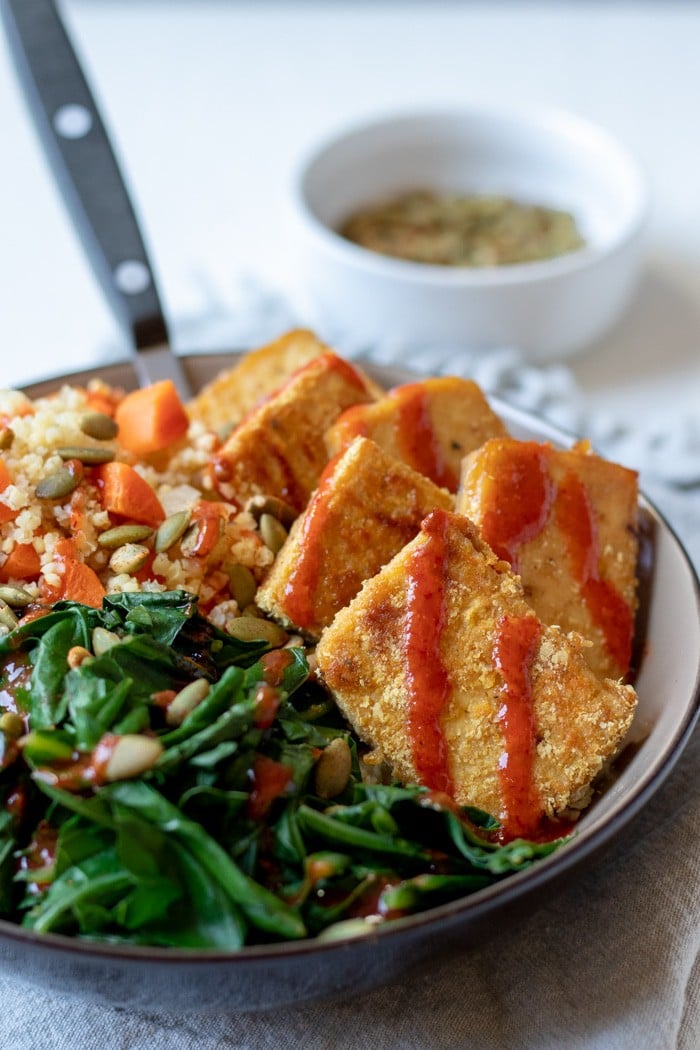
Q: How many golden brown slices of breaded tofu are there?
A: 6